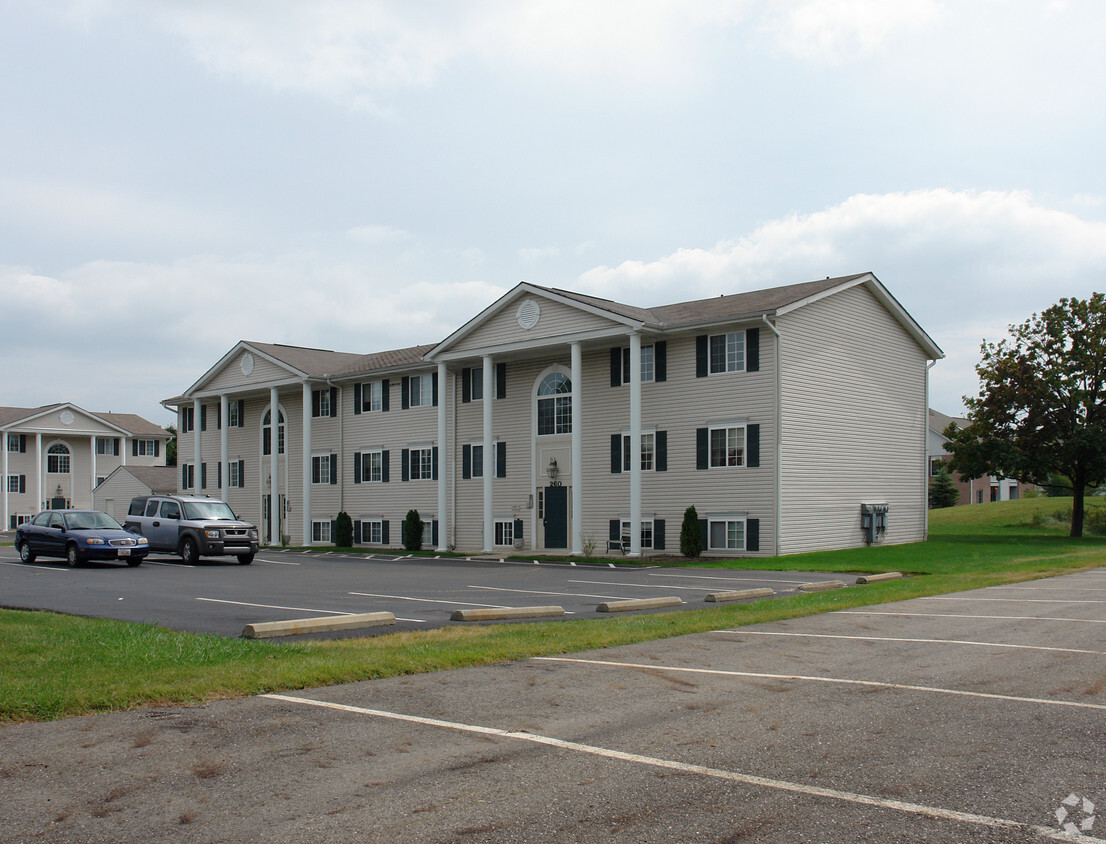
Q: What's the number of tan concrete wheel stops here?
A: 6